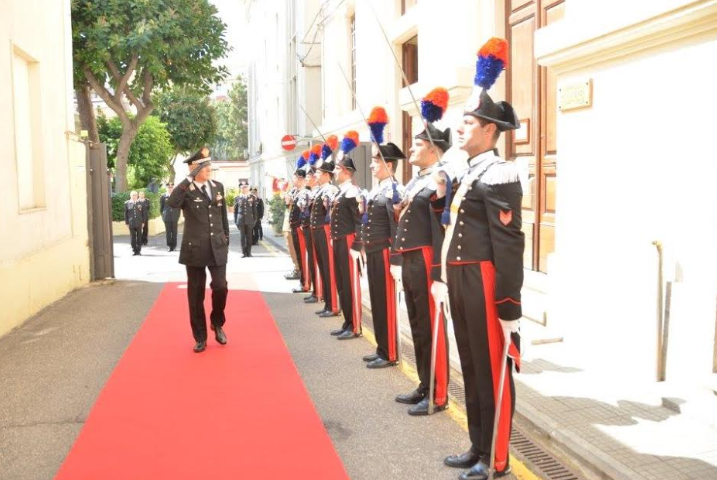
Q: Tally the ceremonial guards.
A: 7